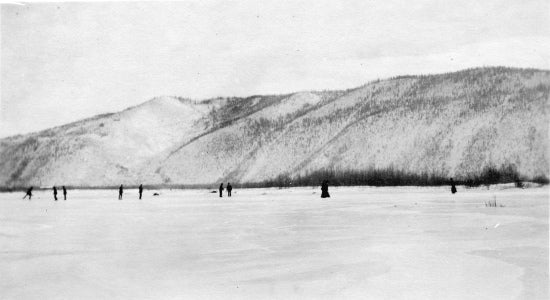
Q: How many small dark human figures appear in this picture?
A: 9